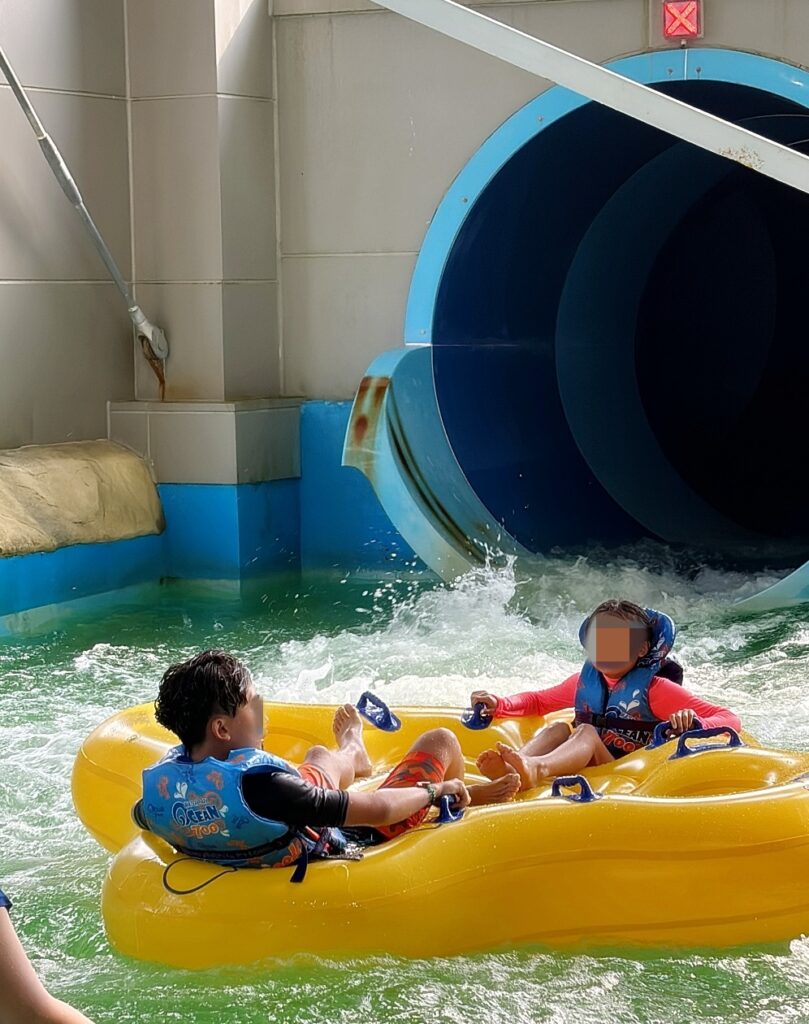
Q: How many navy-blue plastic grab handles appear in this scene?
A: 6